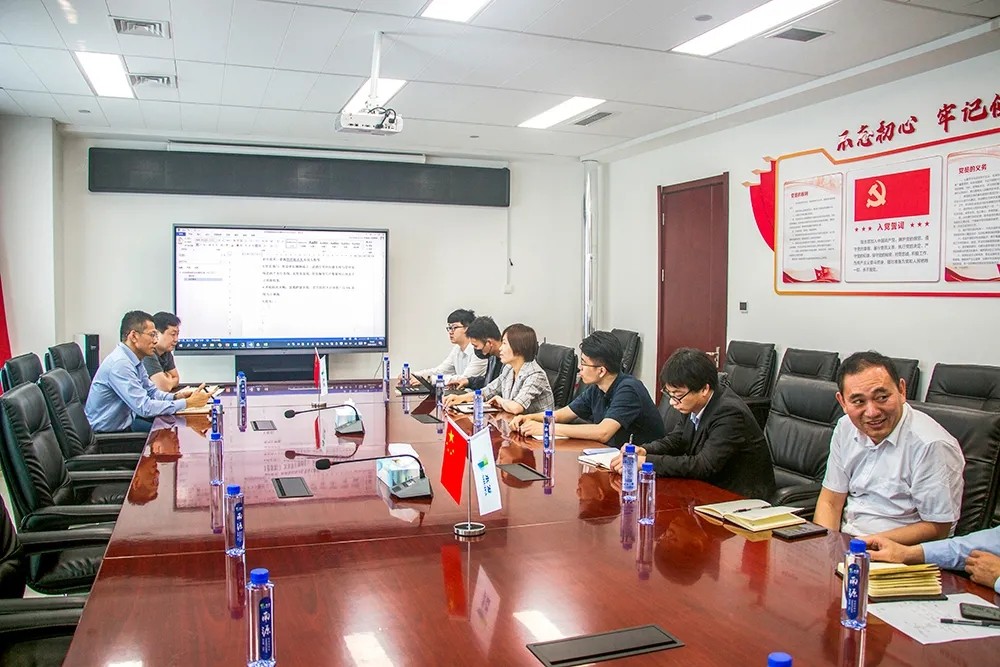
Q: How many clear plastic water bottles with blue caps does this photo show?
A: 14